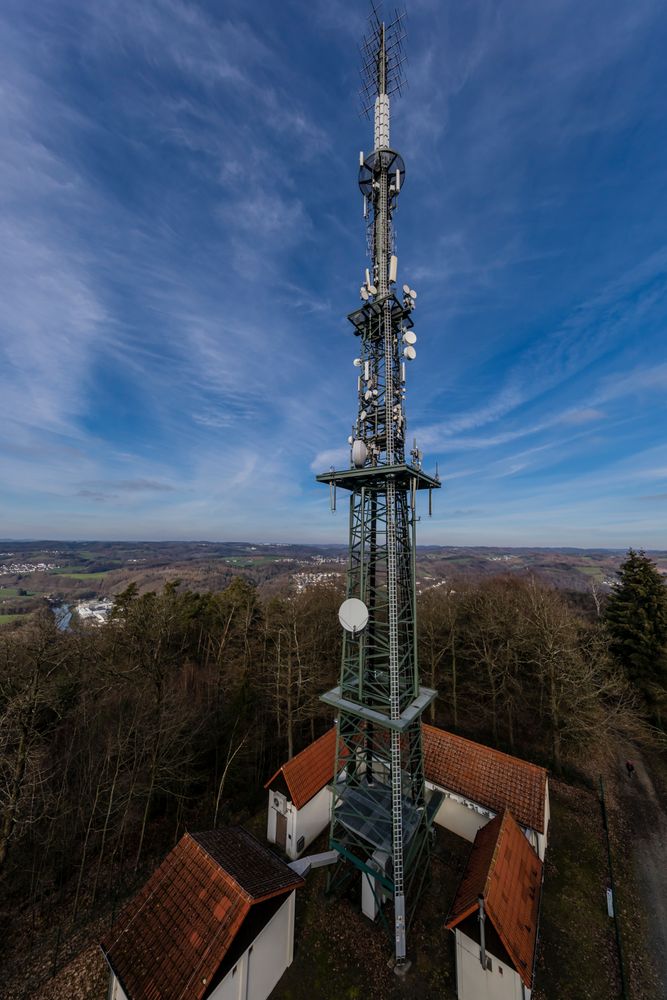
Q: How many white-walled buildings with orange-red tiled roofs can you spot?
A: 4